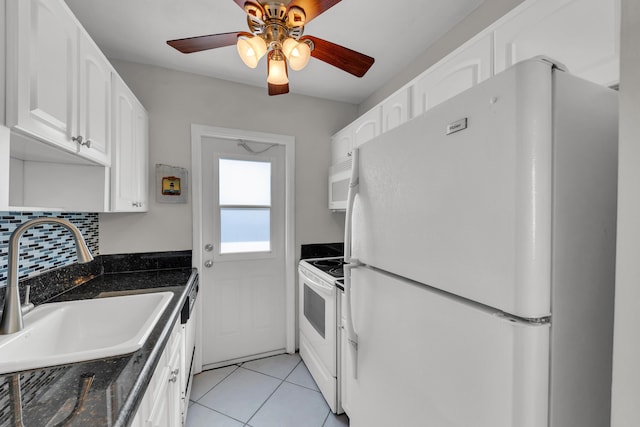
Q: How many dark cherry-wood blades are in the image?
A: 5